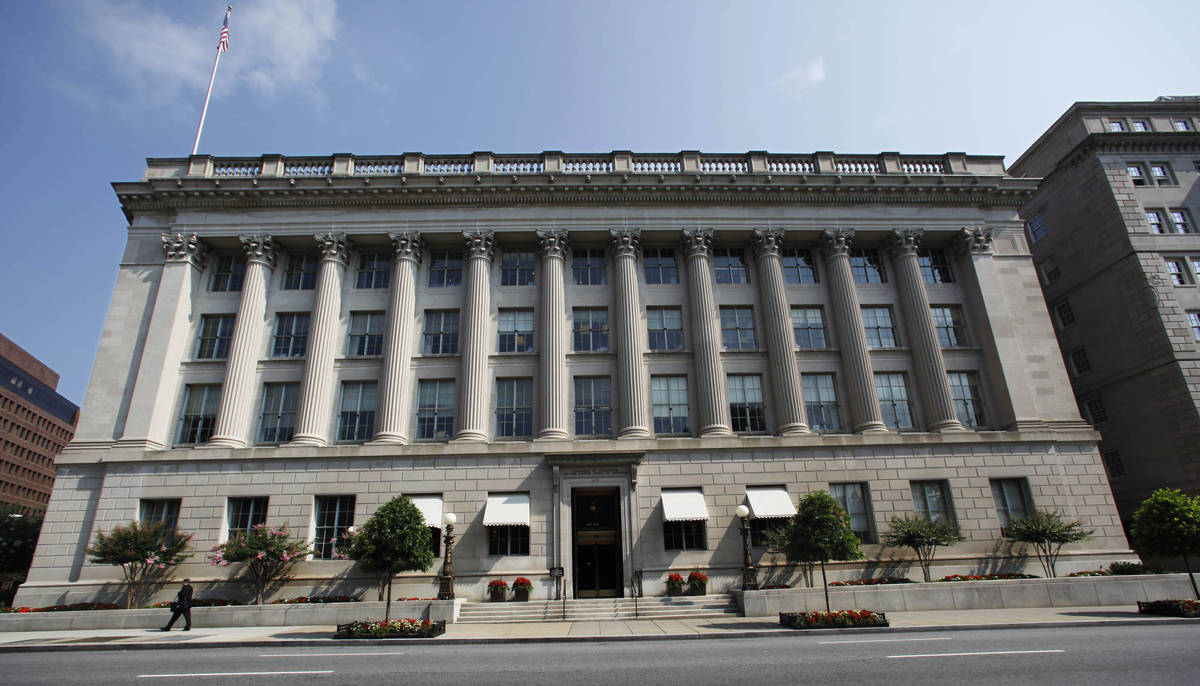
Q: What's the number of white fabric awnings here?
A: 4